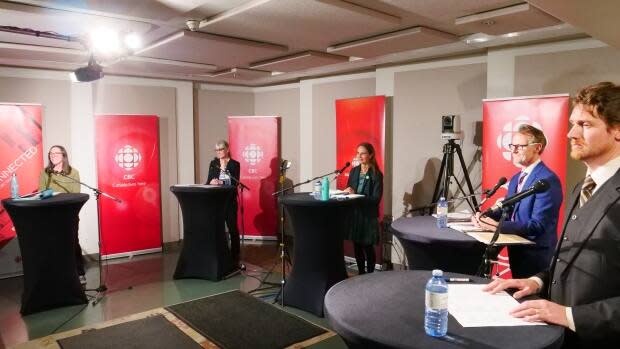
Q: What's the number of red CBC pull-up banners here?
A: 5